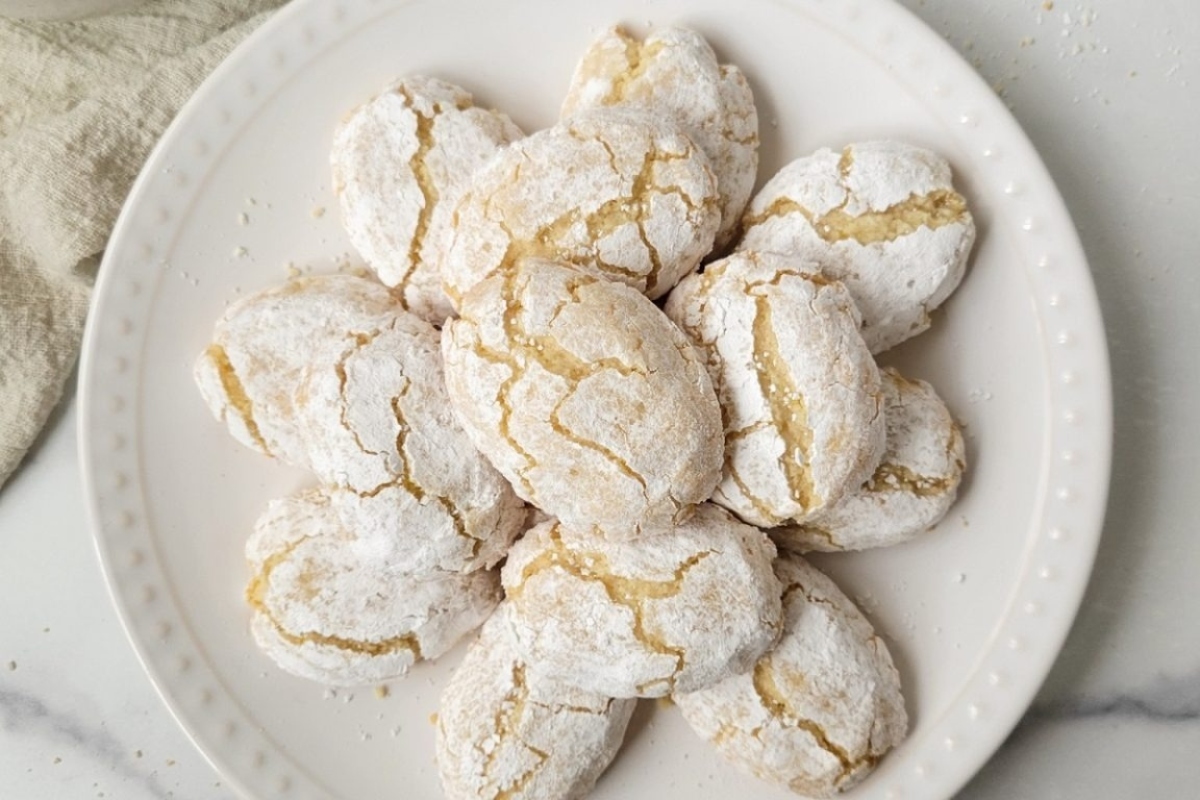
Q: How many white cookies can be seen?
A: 13